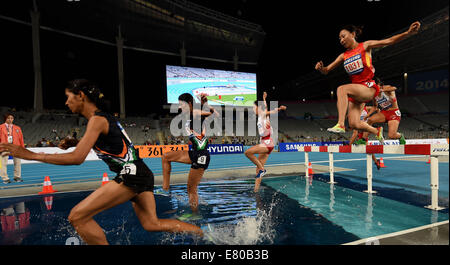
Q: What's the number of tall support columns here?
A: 4